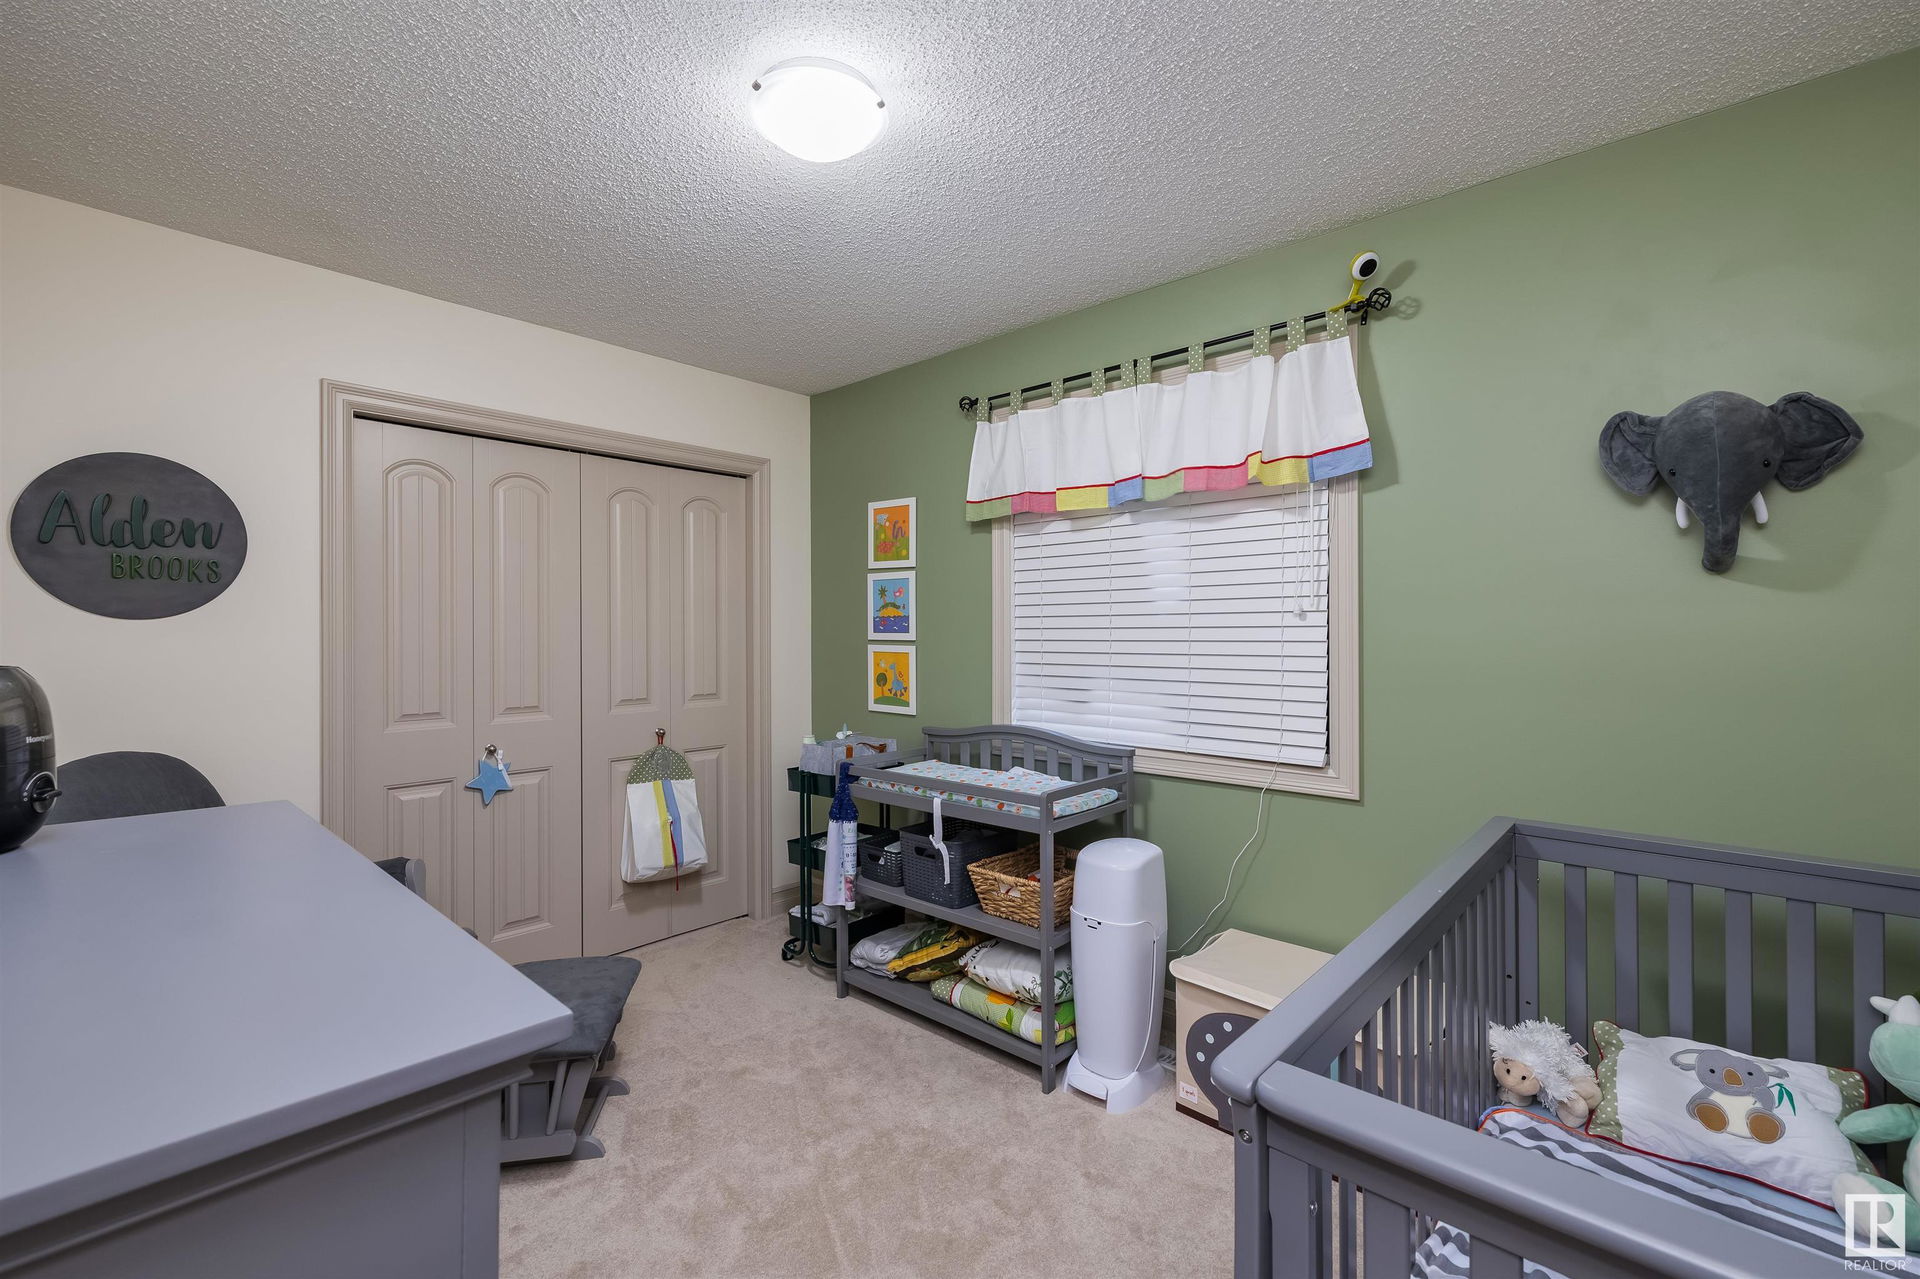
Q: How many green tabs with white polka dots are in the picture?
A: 10